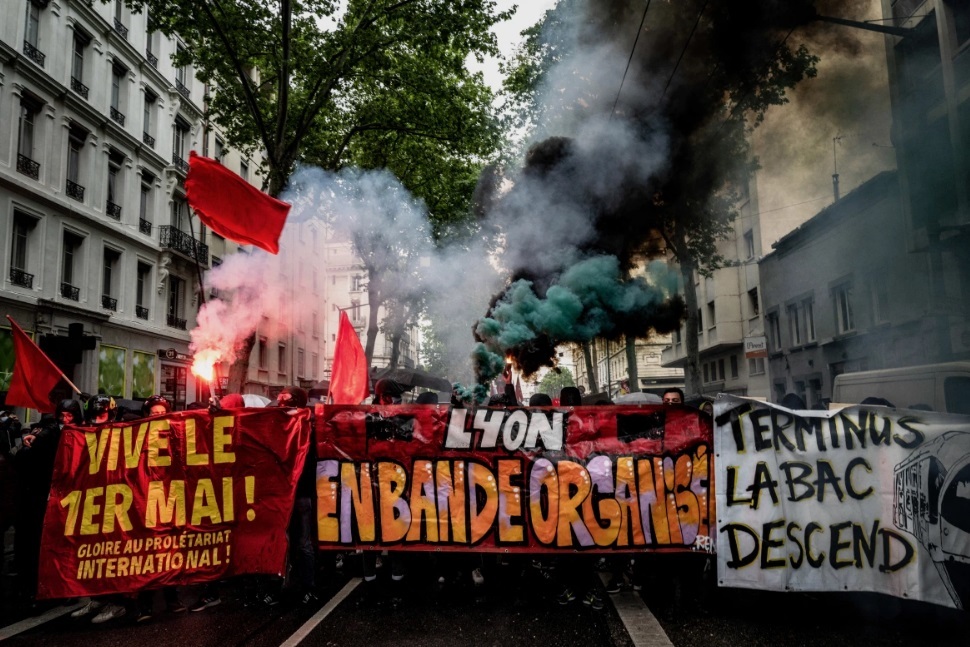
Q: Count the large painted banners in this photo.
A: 3